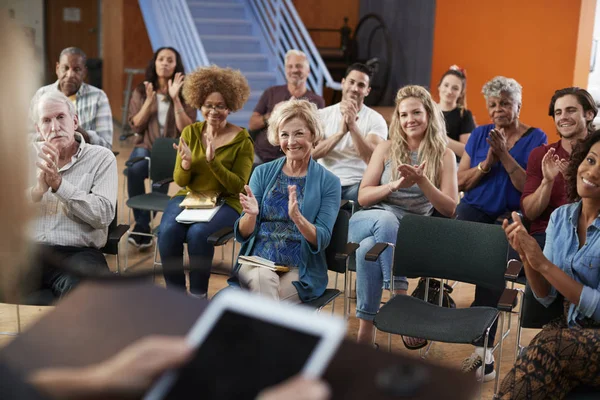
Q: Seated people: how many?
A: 12